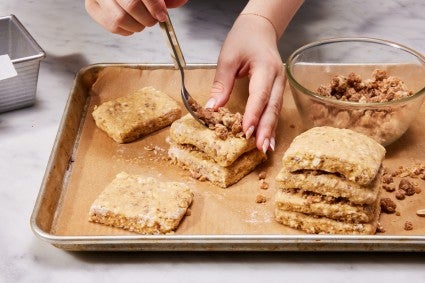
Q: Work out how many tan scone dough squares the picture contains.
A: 8